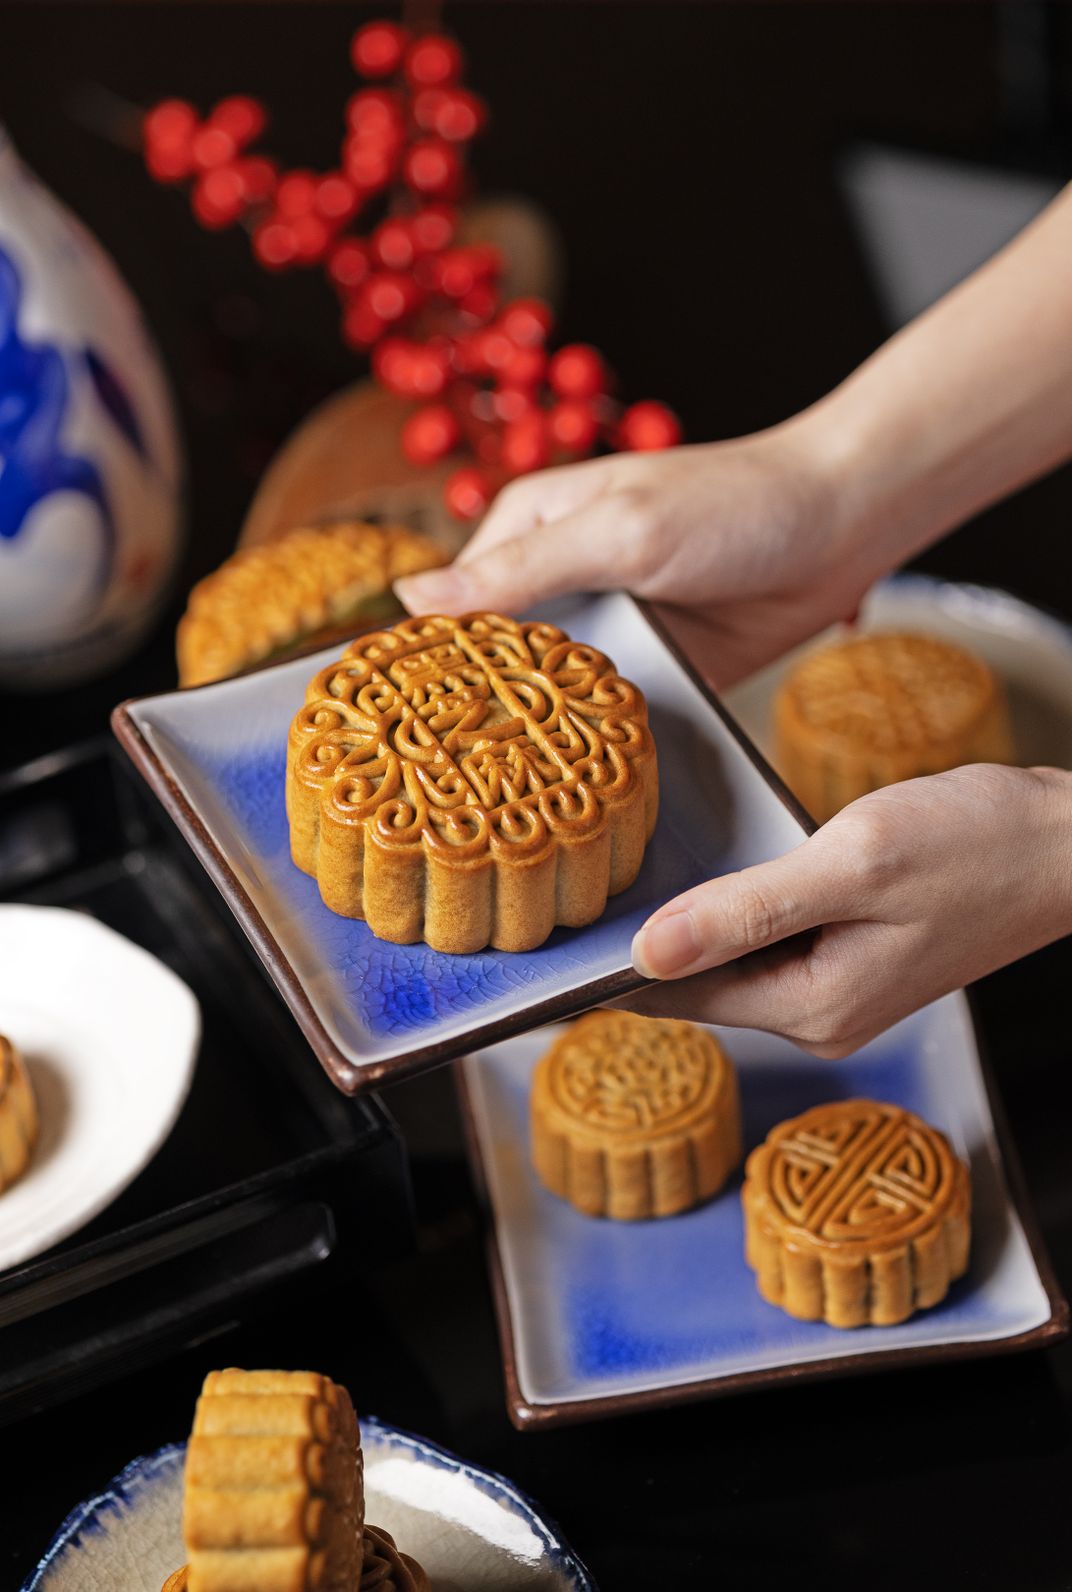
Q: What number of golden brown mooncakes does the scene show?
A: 8